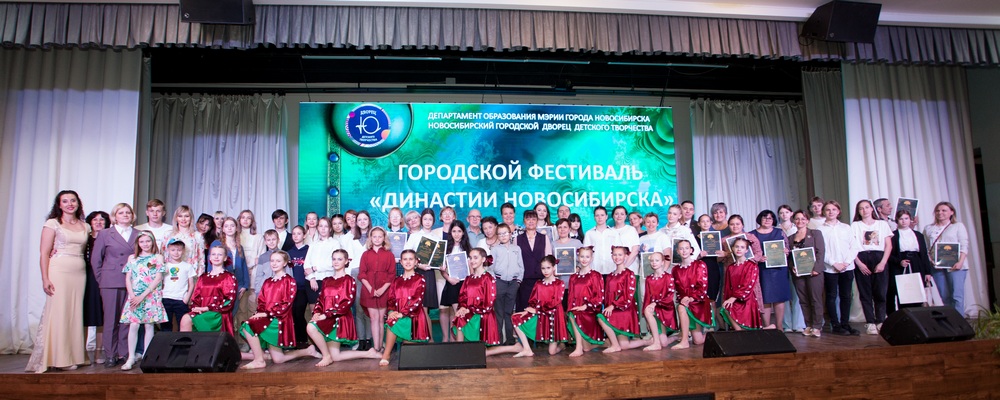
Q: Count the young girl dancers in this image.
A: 11